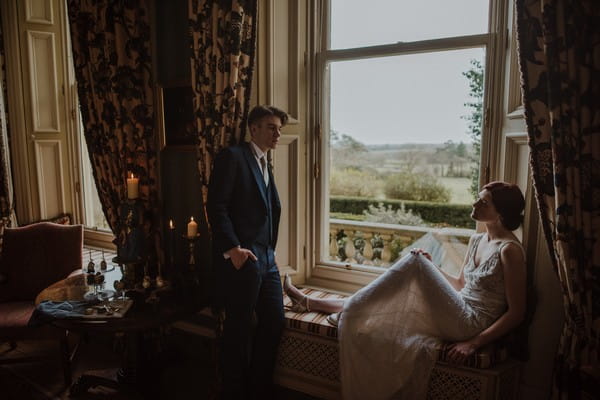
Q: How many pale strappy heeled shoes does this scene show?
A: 2